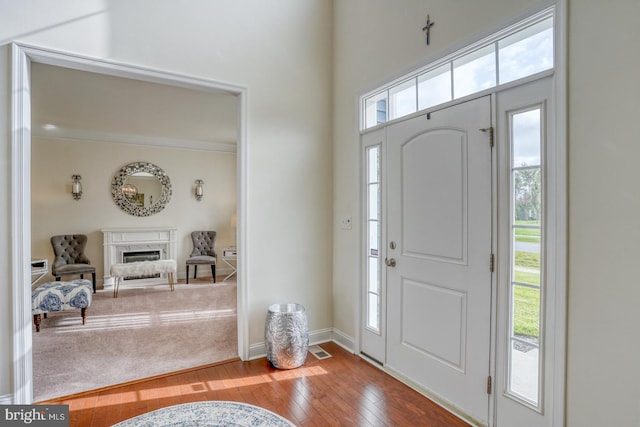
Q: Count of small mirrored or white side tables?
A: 2